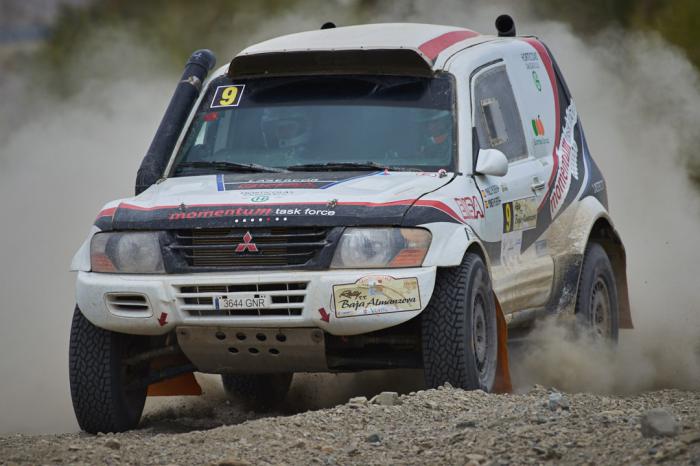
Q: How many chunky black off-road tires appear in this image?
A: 4